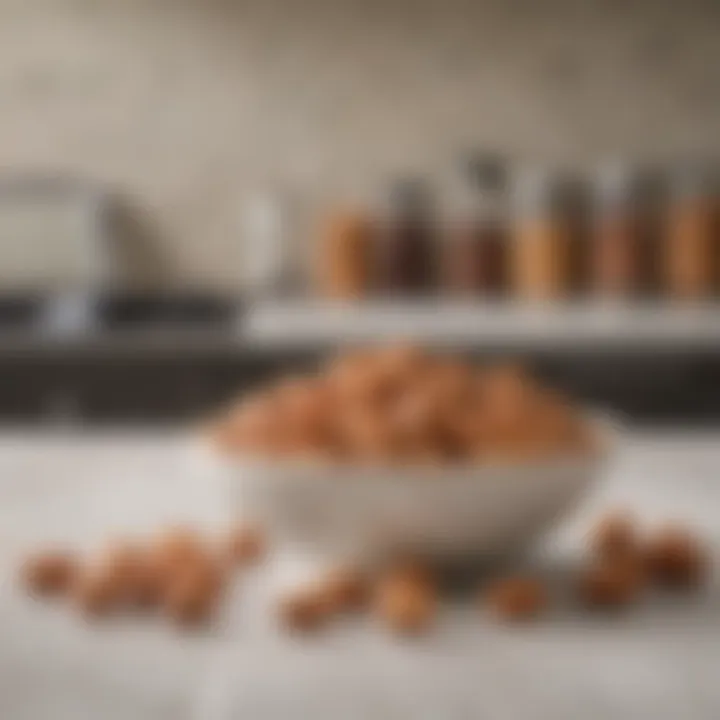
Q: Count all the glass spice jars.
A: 6